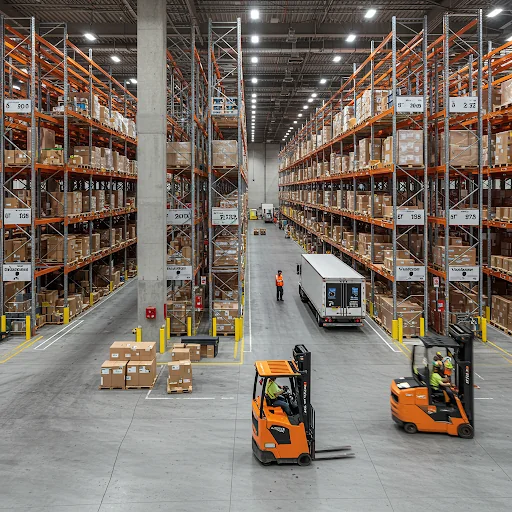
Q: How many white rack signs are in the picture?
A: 12